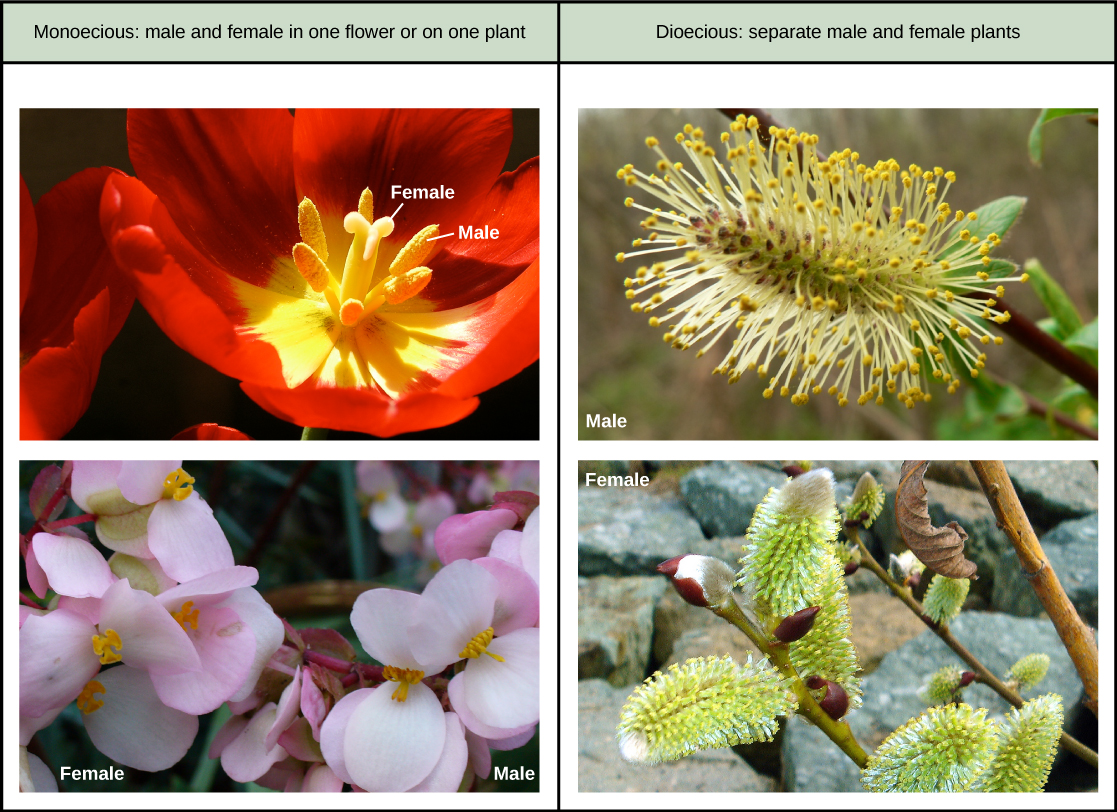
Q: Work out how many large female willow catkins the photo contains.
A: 5